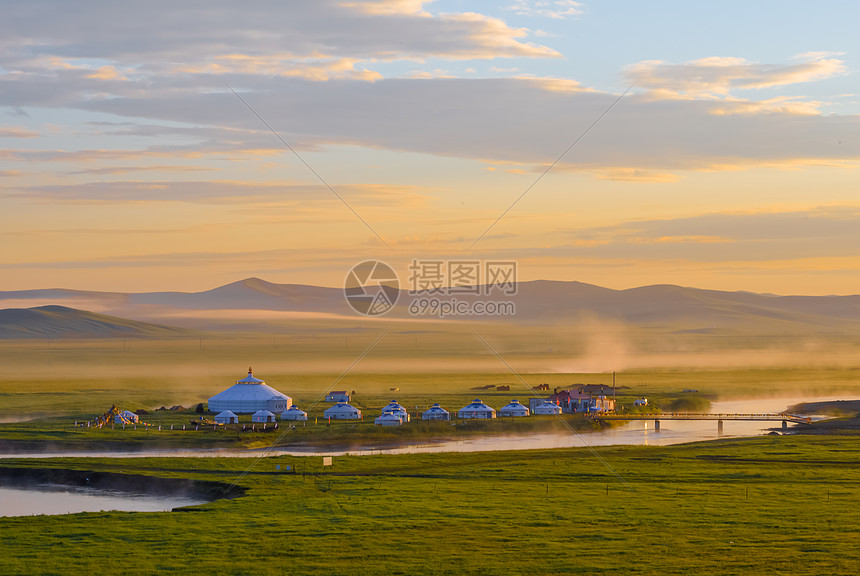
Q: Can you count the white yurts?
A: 13